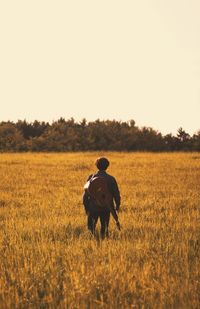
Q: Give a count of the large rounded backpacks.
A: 1